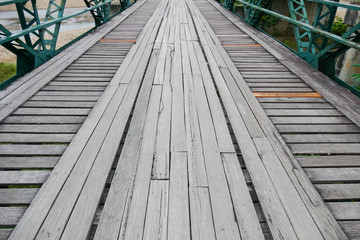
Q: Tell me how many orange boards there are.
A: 3